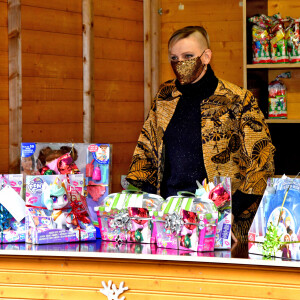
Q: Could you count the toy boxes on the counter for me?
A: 7